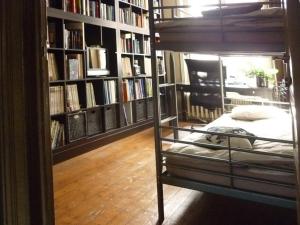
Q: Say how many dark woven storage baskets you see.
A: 5